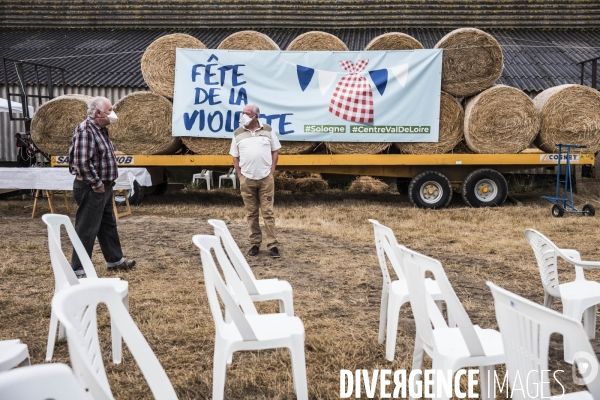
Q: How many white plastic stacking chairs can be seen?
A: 12